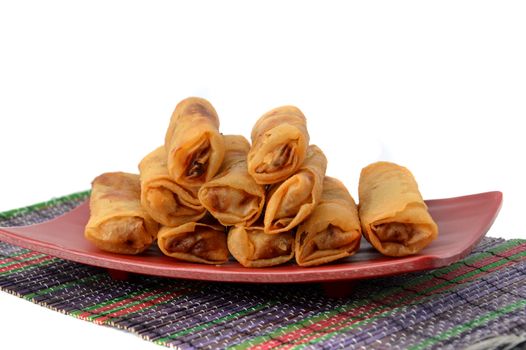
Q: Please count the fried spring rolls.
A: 10